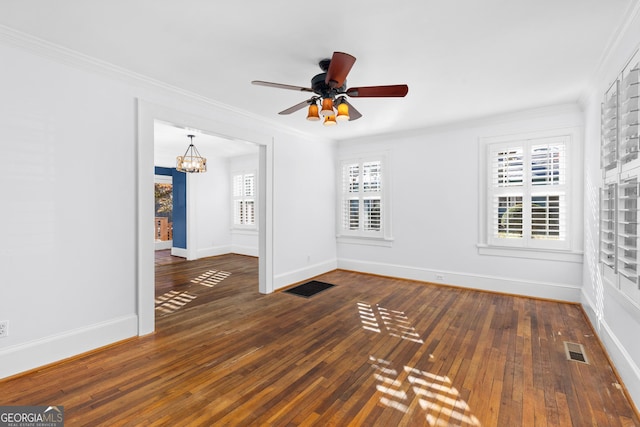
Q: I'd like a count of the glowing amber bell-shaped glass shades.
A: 4